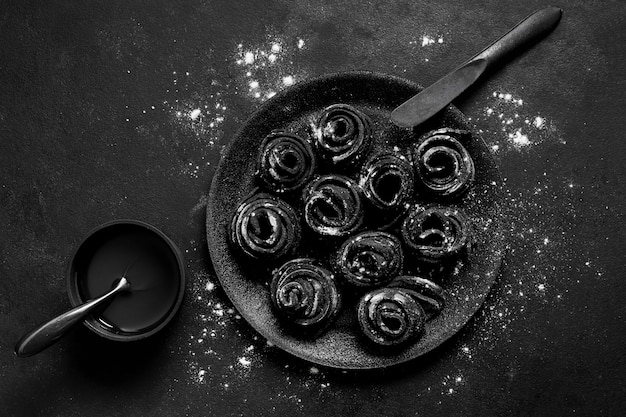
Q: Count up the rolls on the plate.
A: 10